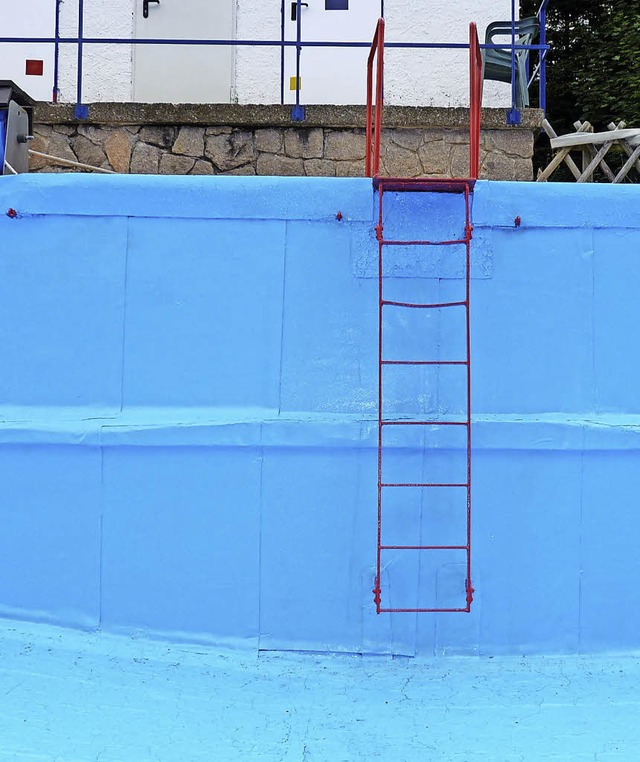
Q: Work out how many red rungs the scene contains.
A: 7